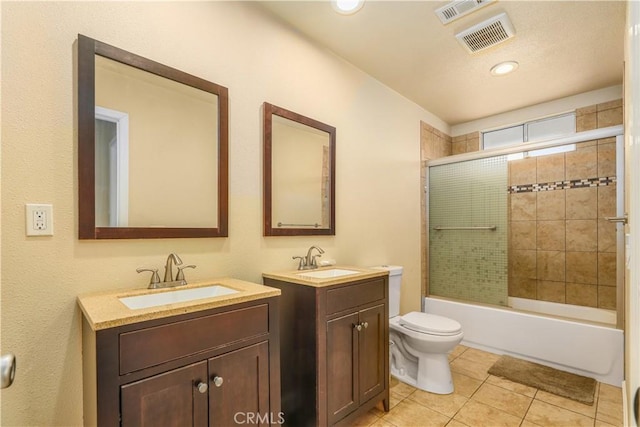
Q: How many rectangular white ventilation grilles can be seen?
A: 2